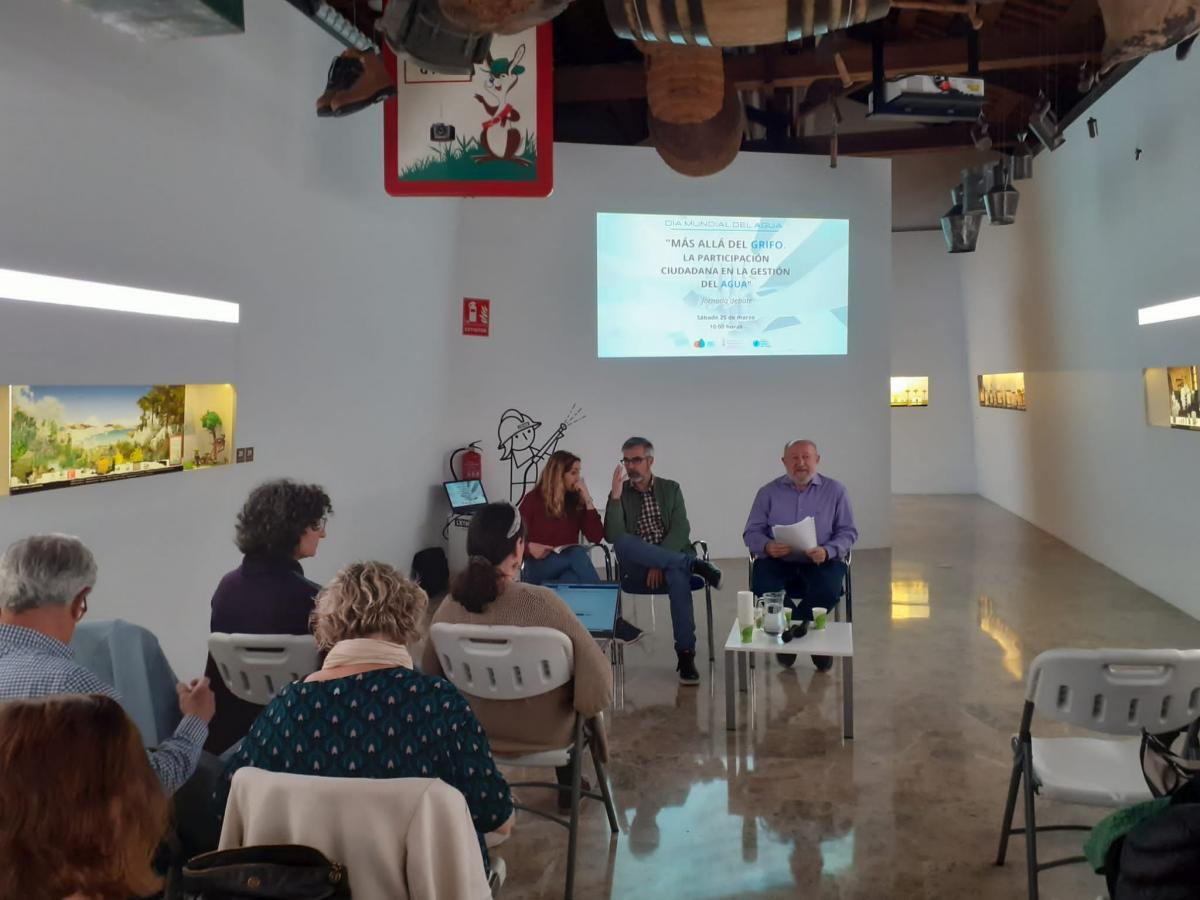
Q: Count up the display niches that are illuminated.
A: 4